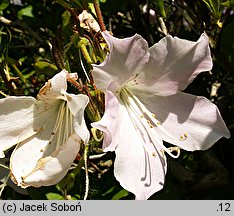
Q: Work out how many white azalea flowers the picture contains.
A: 2